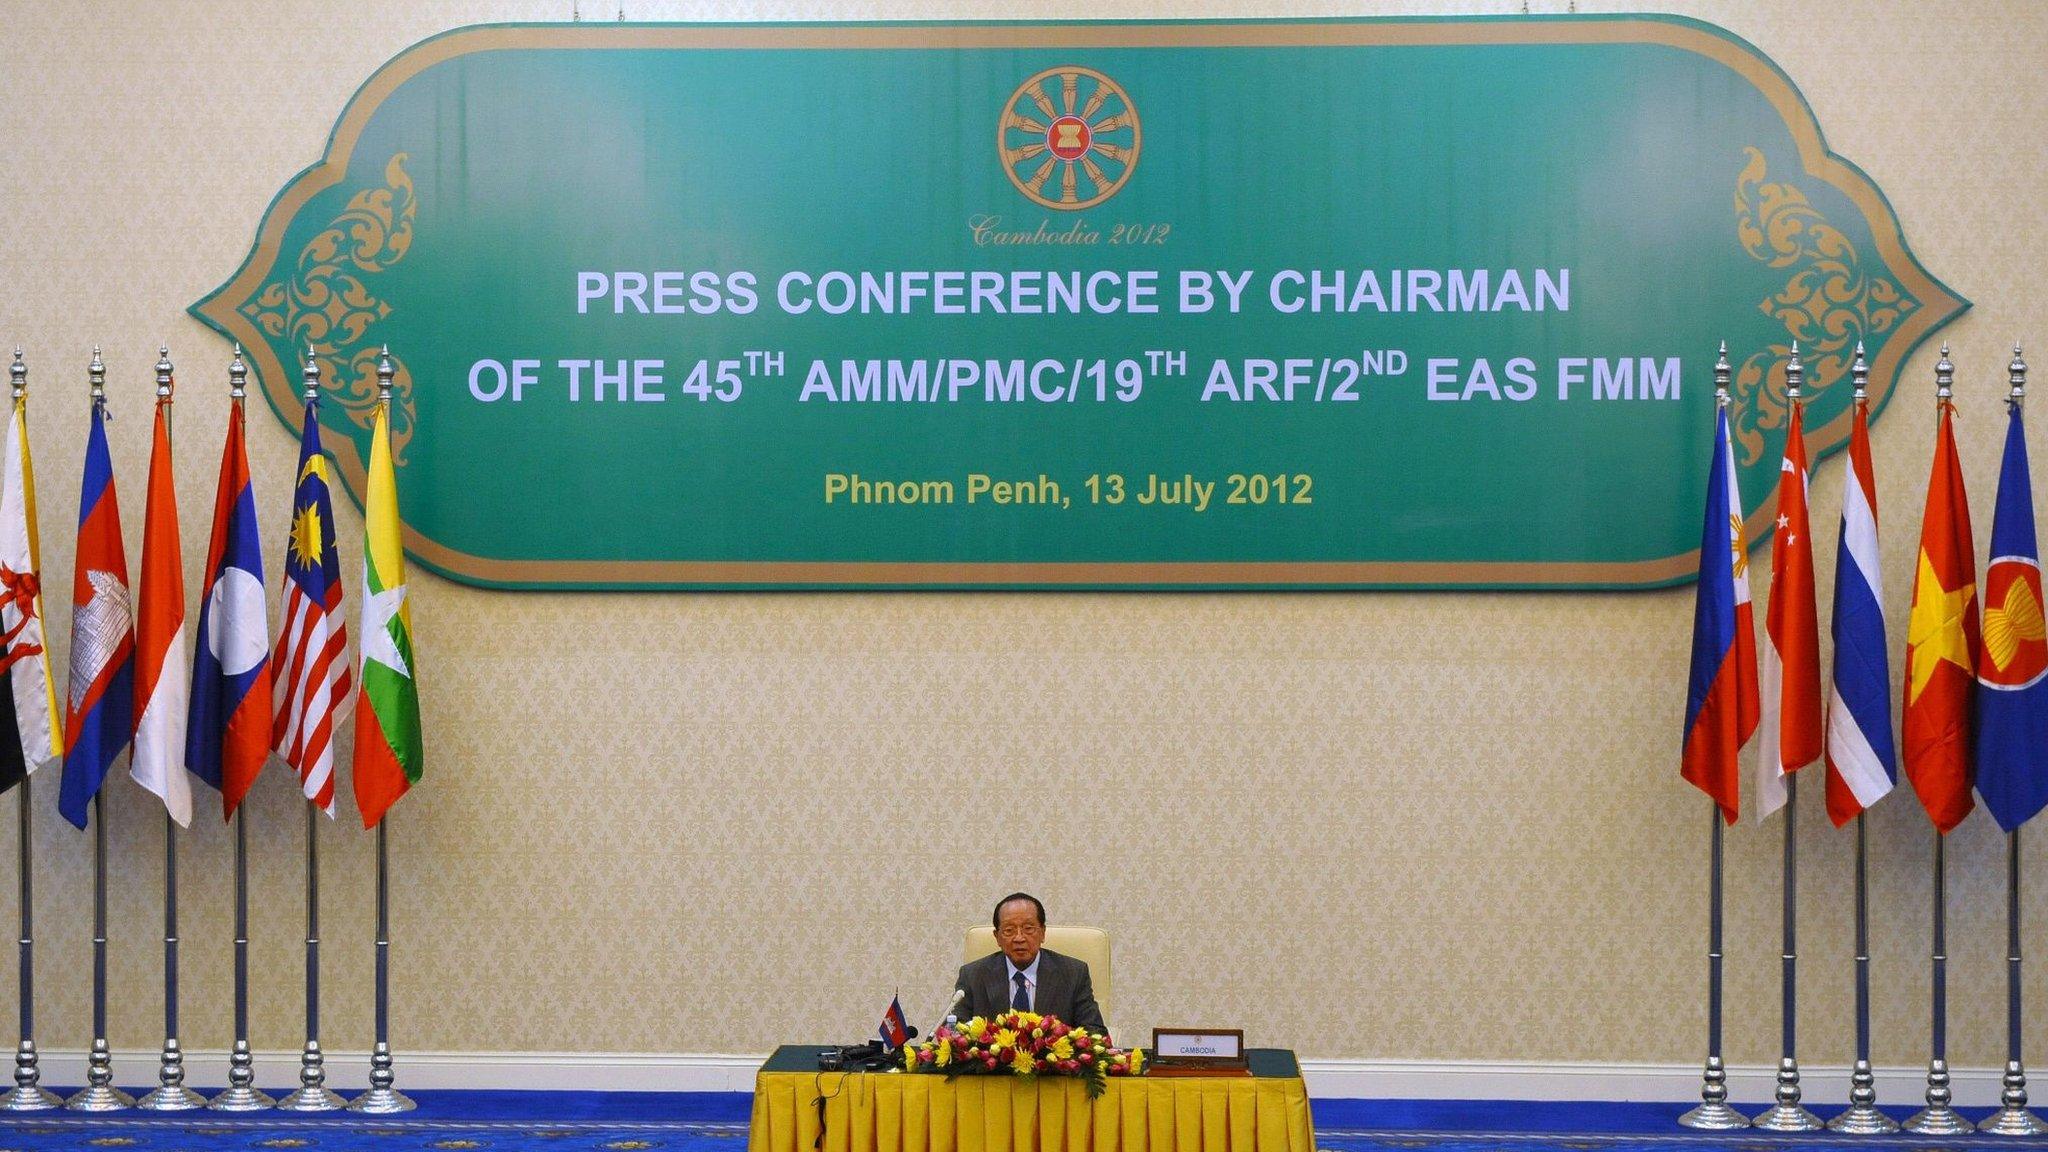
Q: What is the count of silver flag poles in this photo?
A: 11